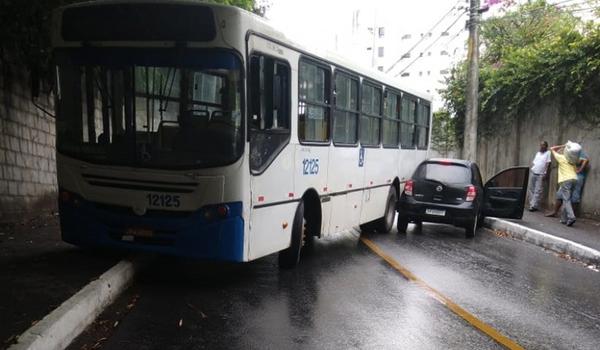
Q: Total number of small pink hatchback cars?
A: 0